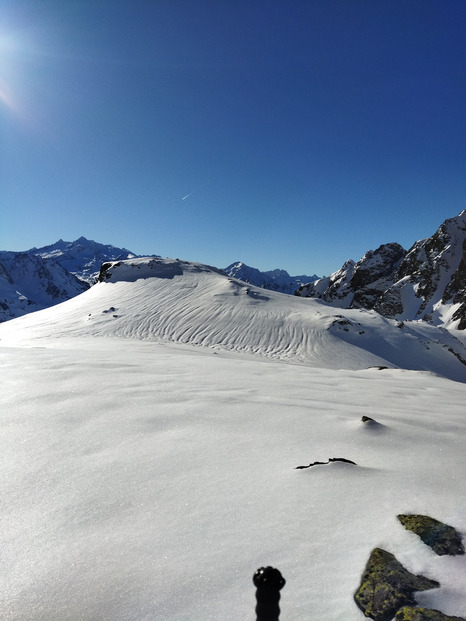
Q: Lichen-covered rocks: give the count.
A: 3